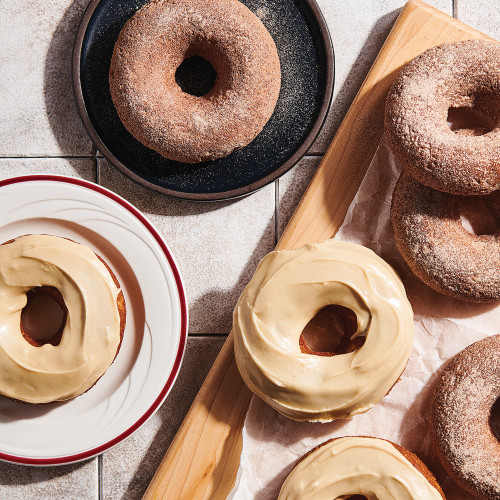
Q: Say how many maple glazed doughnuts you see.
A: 3